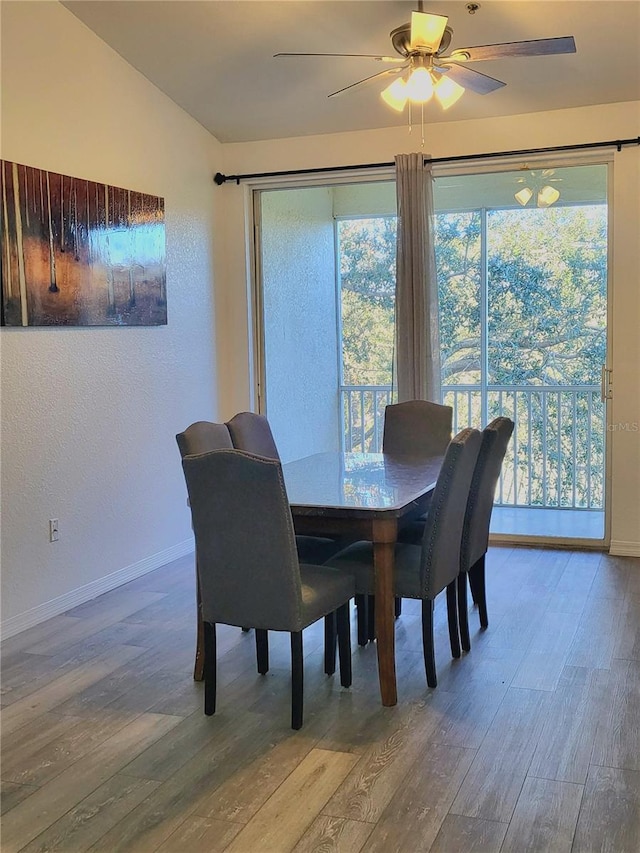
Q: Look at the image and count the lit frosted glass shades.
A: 4